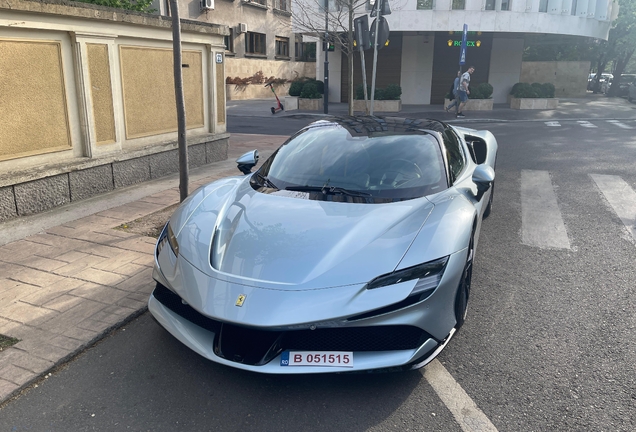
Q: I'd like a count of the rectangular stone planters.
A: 4